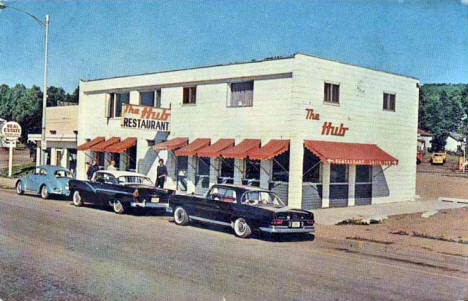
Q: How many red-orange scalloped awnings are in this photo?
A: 9